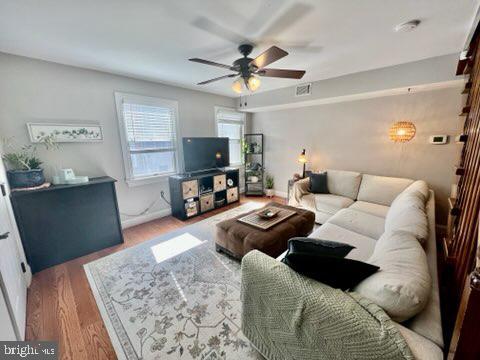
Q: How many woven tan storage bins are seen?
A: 4